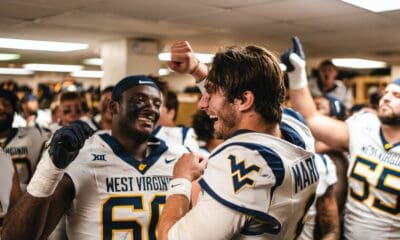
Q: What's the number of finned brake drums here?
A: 0